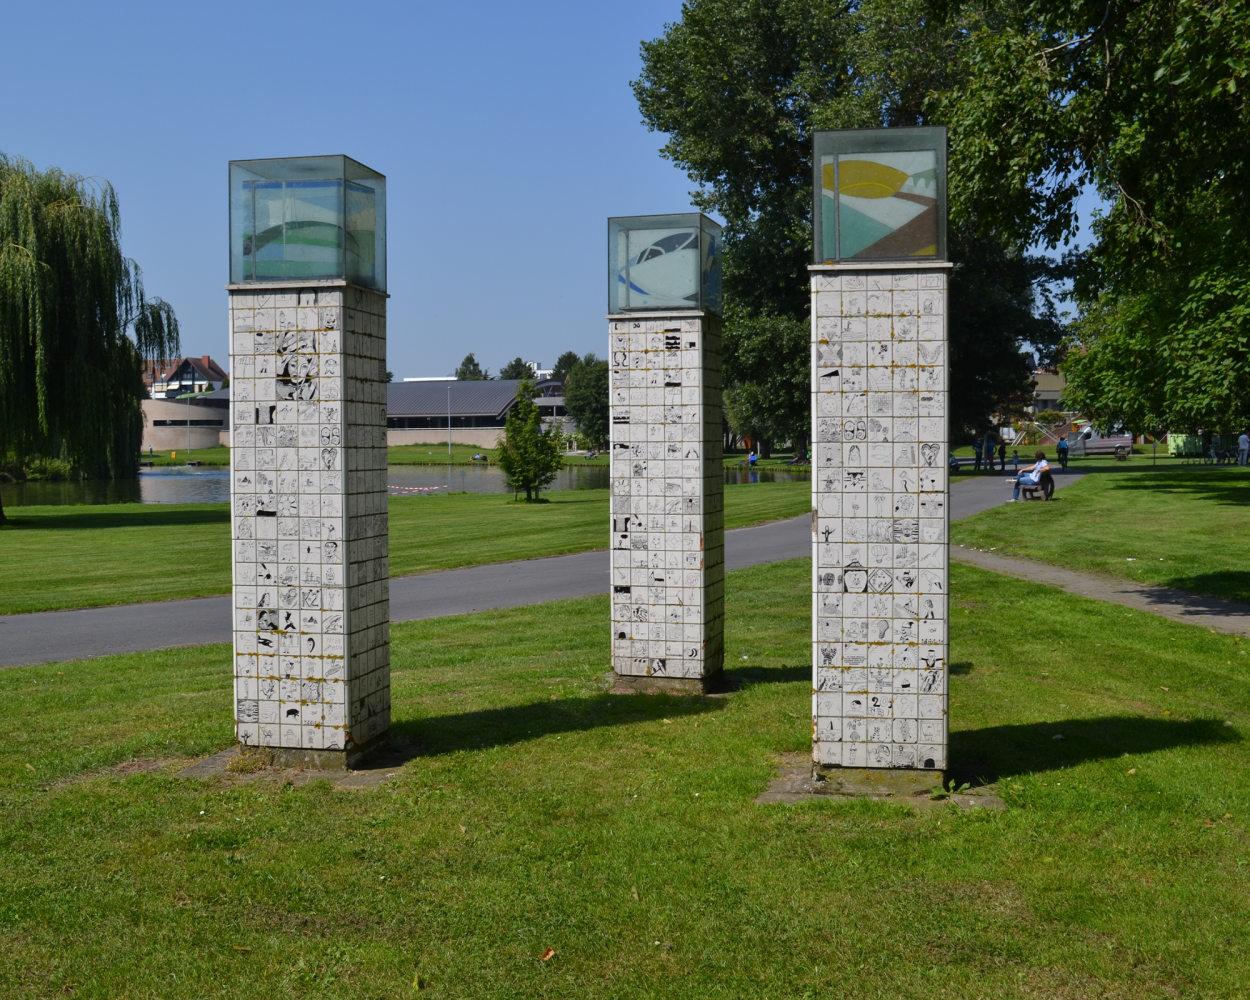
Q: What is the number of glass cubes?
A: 3